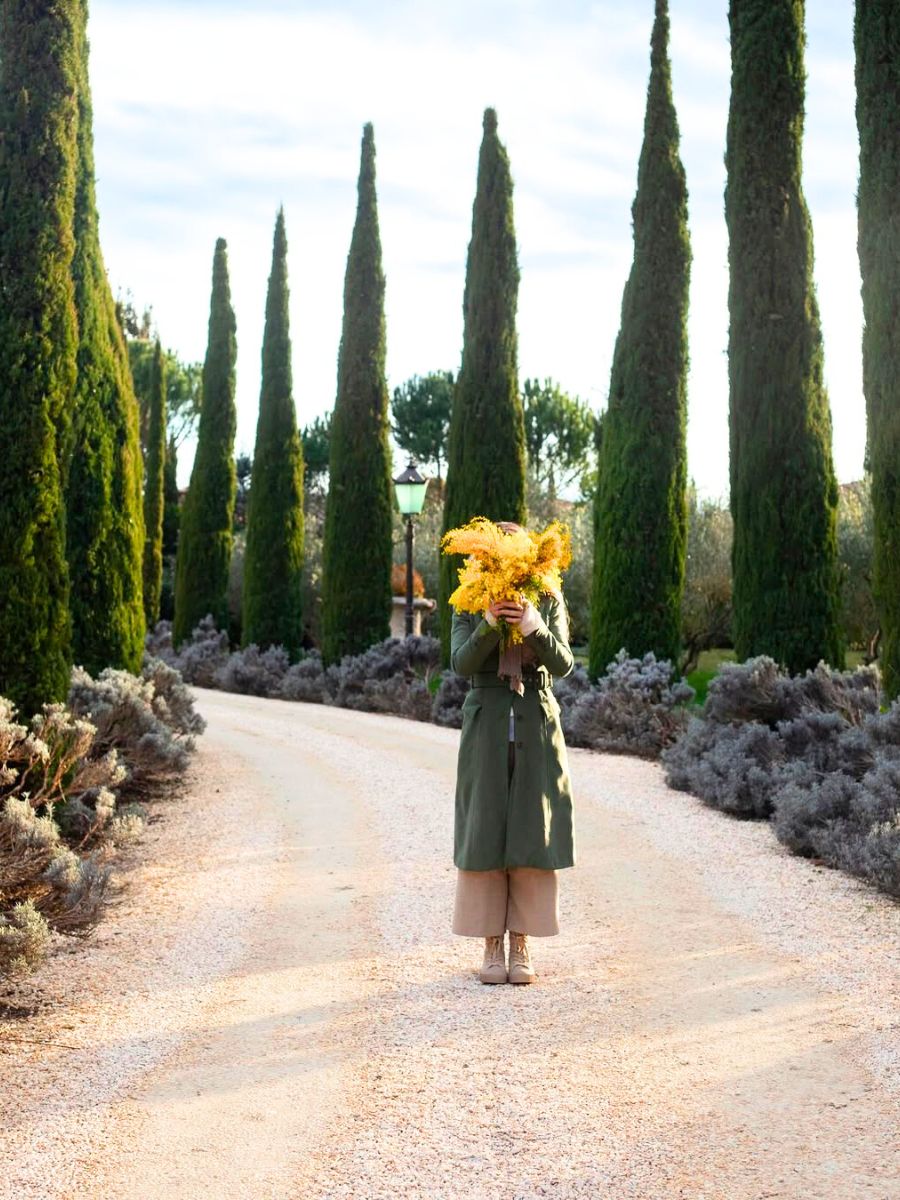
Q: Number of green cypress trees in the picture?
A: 10